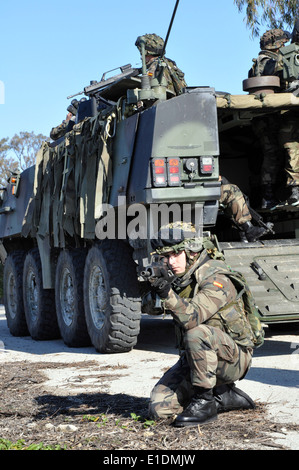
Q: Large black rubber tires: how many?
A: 4